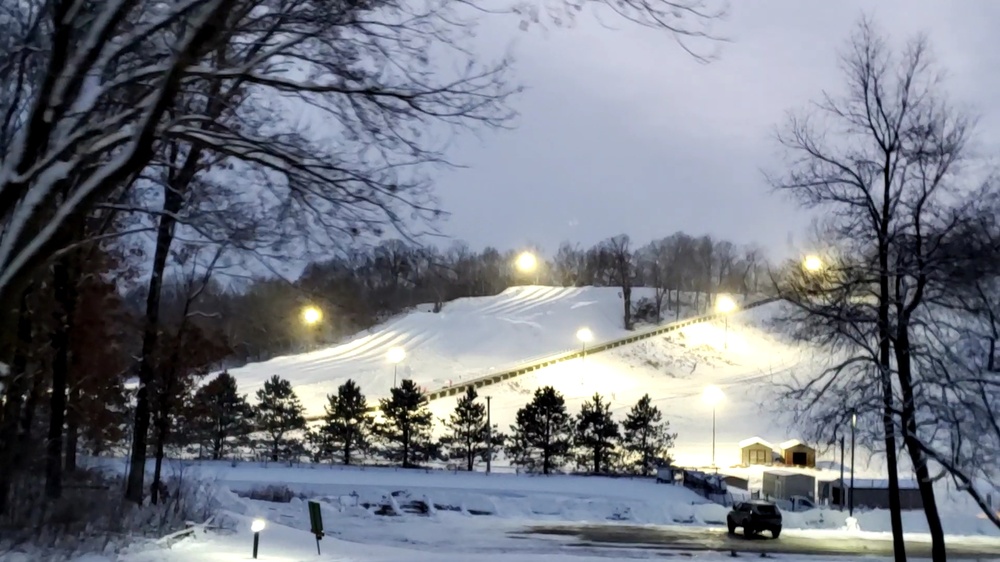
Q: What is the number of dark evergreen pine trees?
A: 8